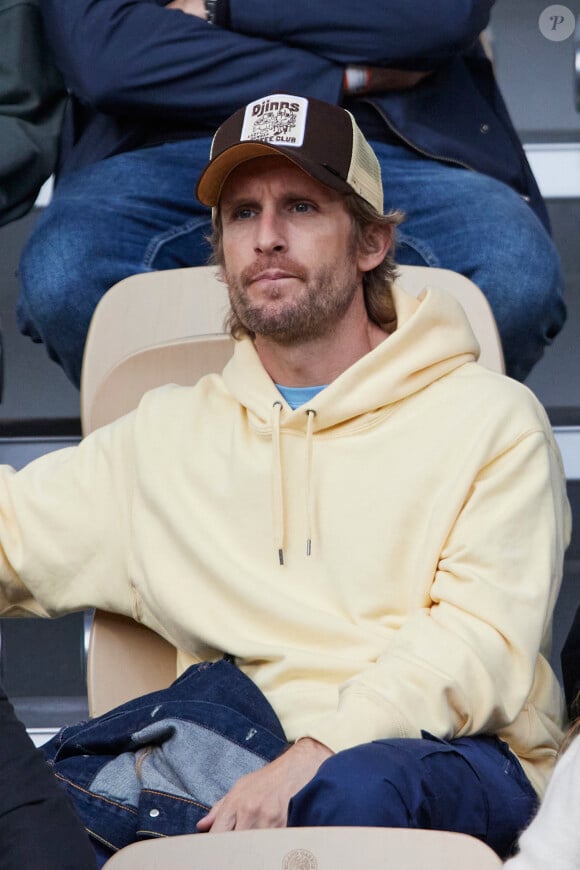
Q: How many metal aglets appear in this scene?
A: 2